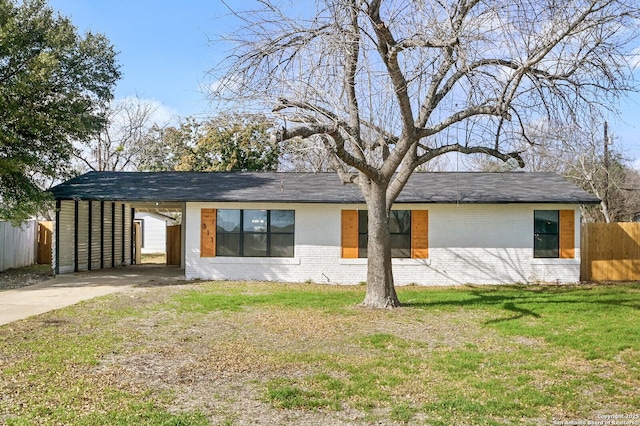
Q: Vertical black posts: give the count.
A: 7